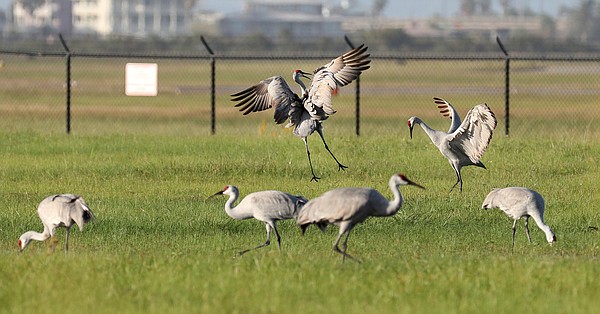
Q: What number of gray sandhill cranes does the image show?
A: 6